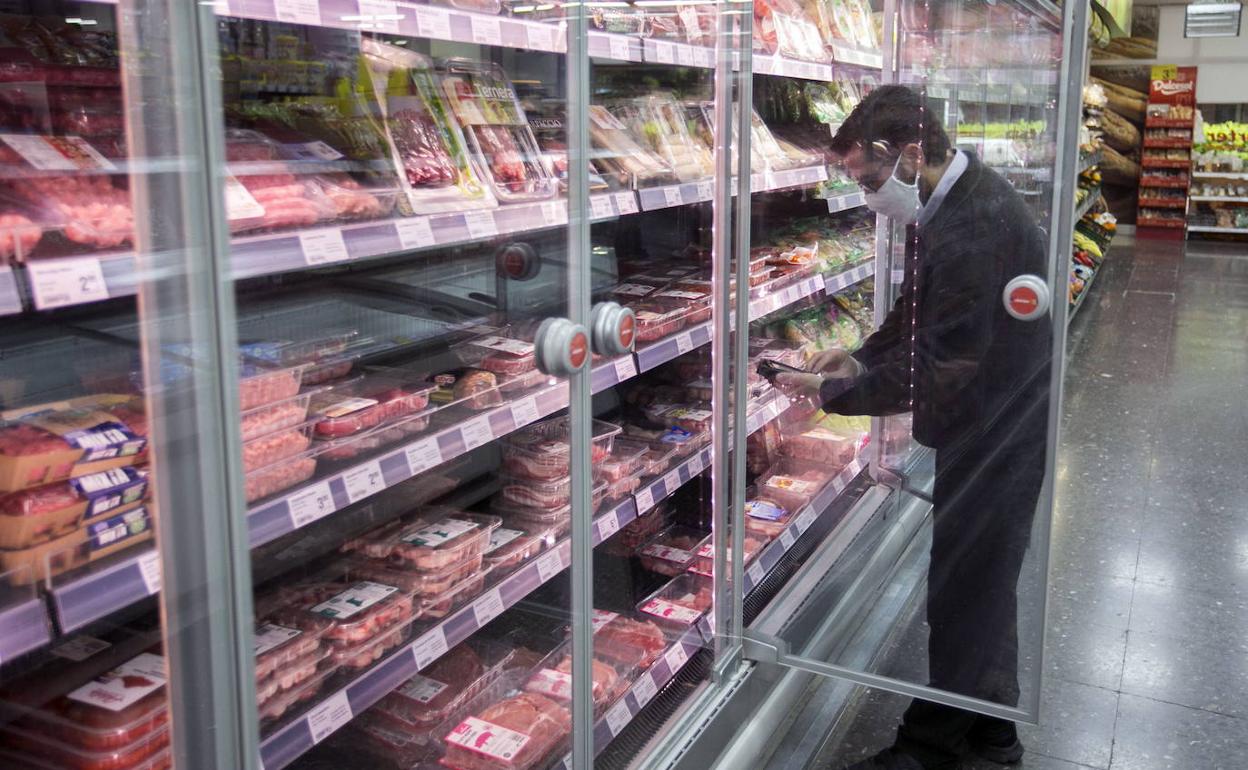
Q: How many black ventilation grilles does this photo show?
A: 2